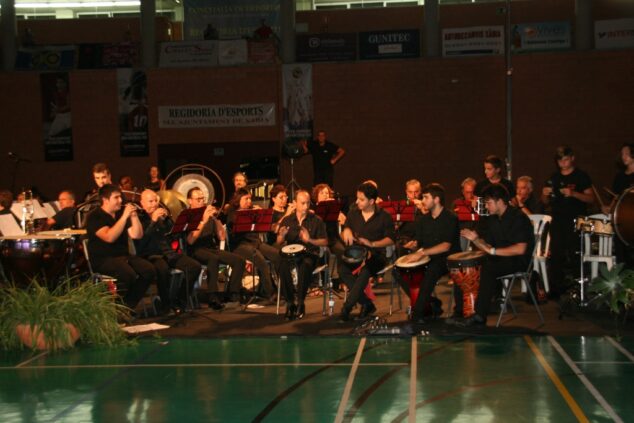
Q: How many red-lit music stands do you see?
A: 5